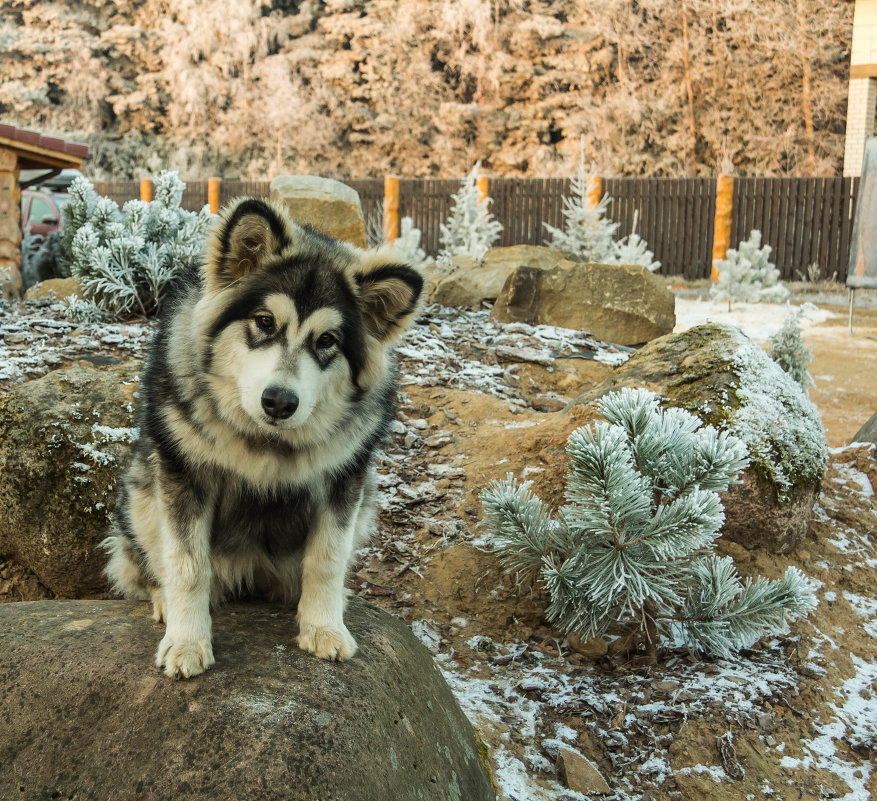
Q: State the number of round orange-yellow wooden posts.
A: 6